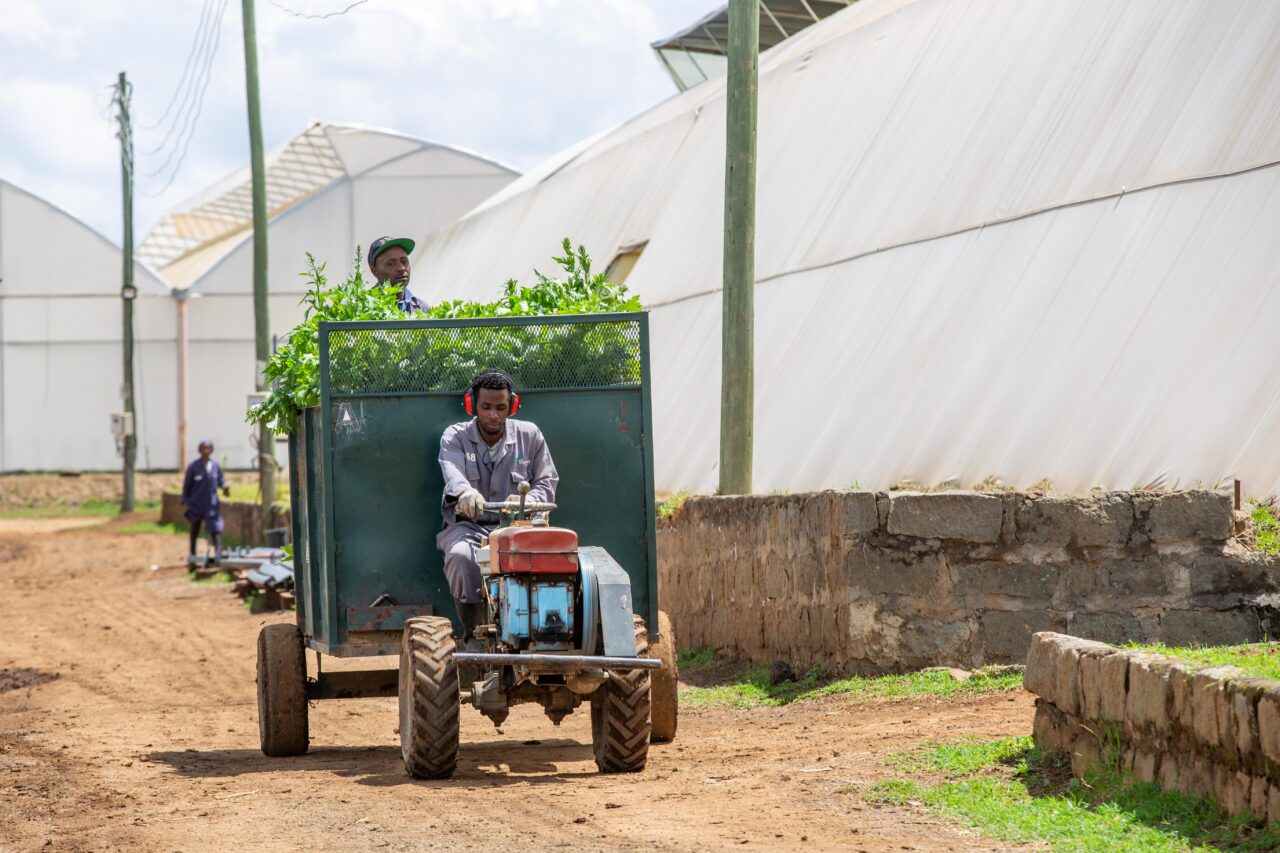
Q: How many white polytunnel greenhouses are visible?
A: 3